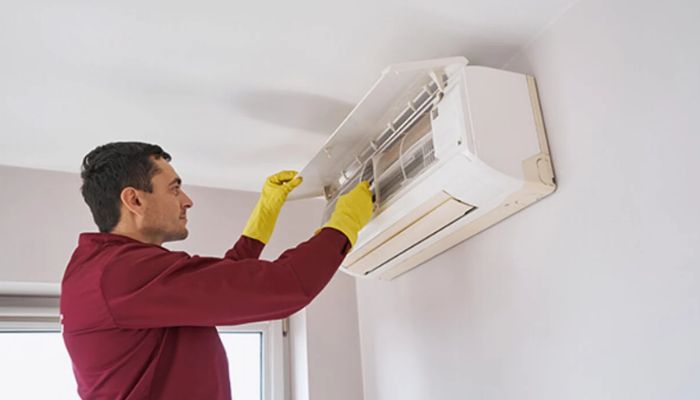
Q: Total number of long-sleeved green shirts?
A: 0